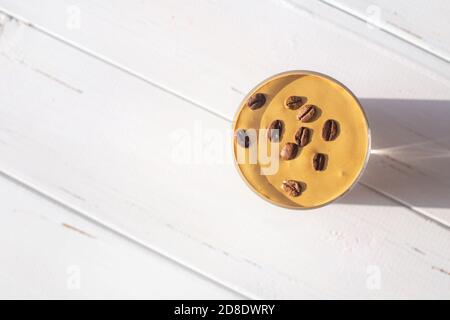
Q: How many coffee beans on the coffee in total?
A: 10